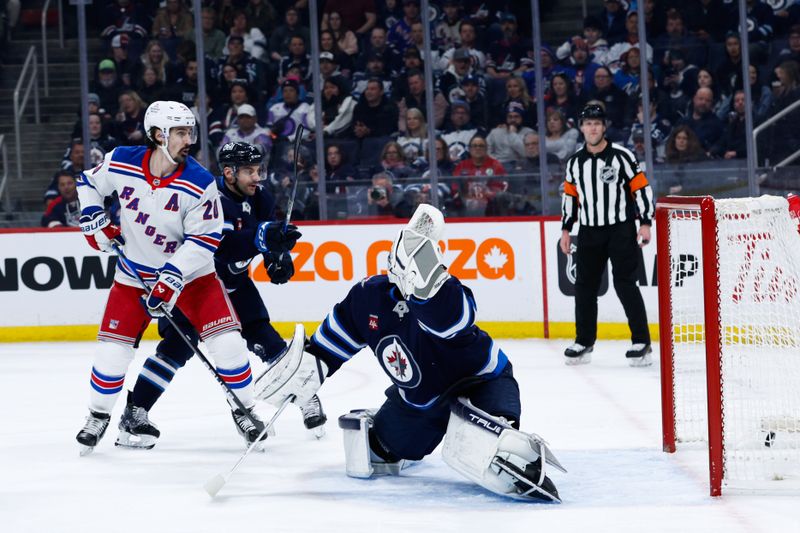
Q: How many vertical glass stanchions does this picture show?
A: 7